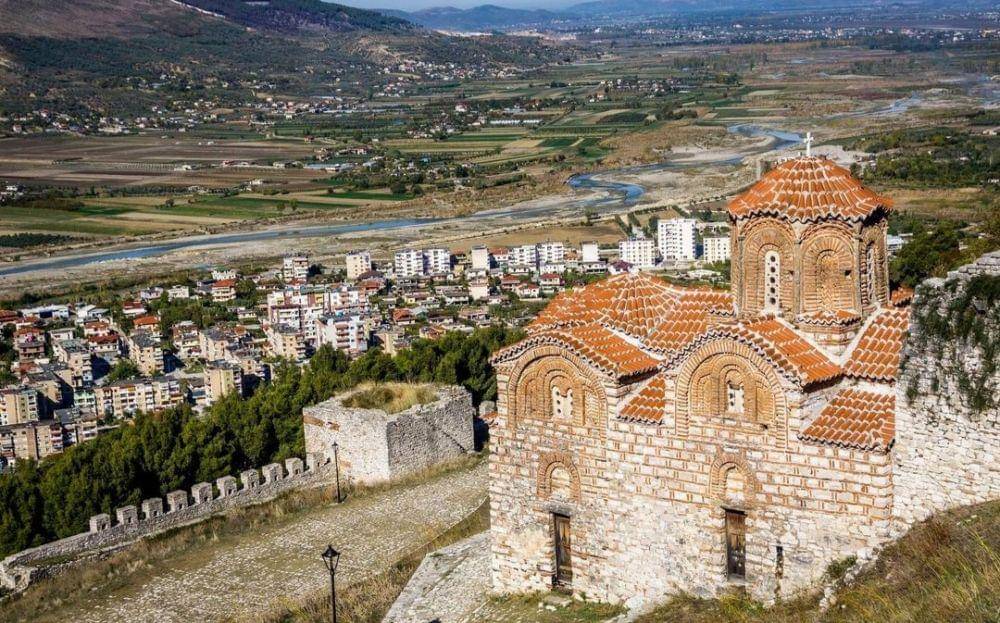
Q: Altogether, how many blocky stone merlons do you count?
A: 10